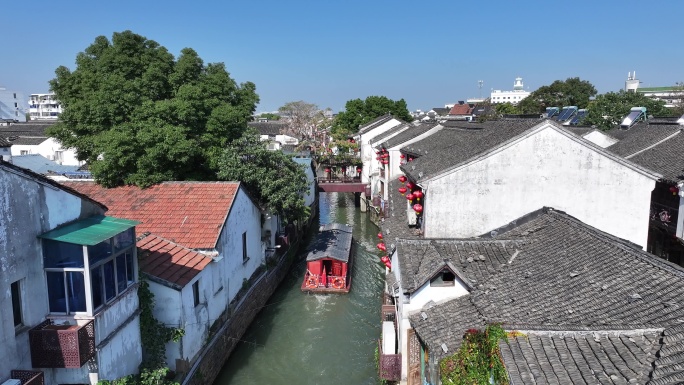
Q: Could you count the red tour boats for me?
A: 1